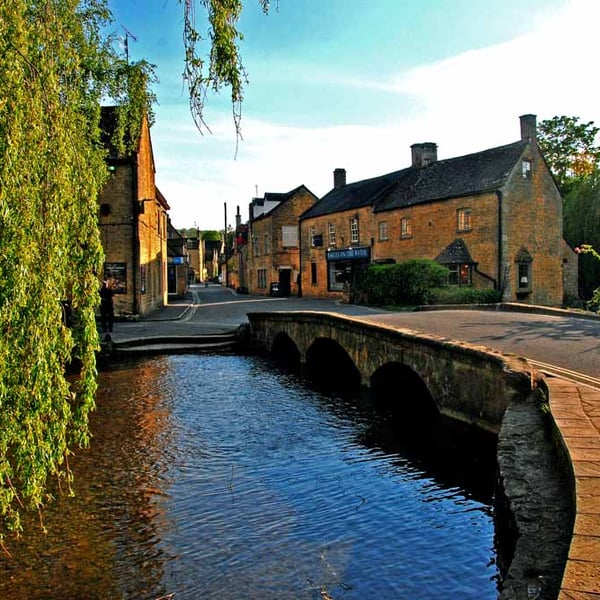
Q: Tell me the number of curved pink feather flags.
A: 0